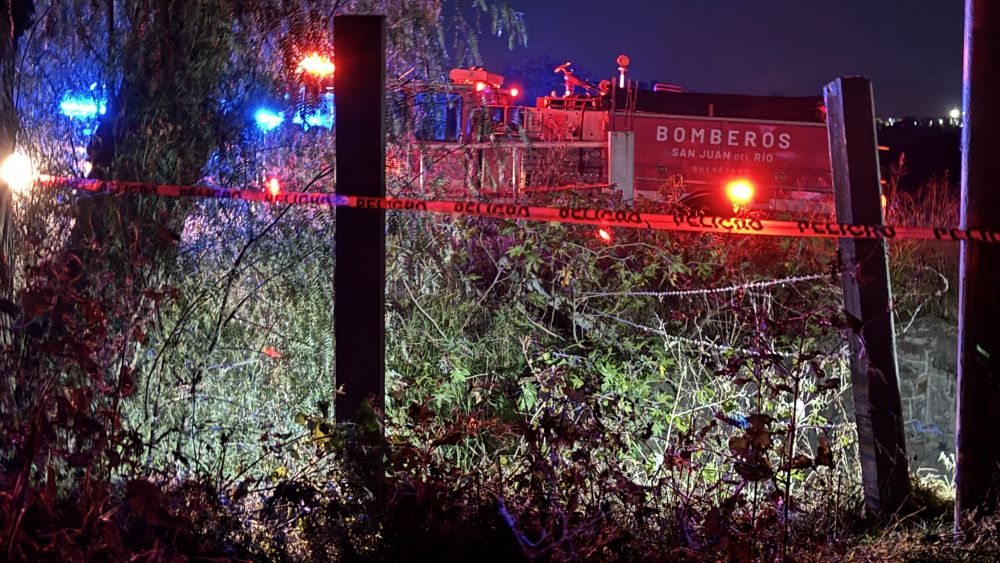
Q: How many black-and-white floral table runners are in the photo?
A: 0